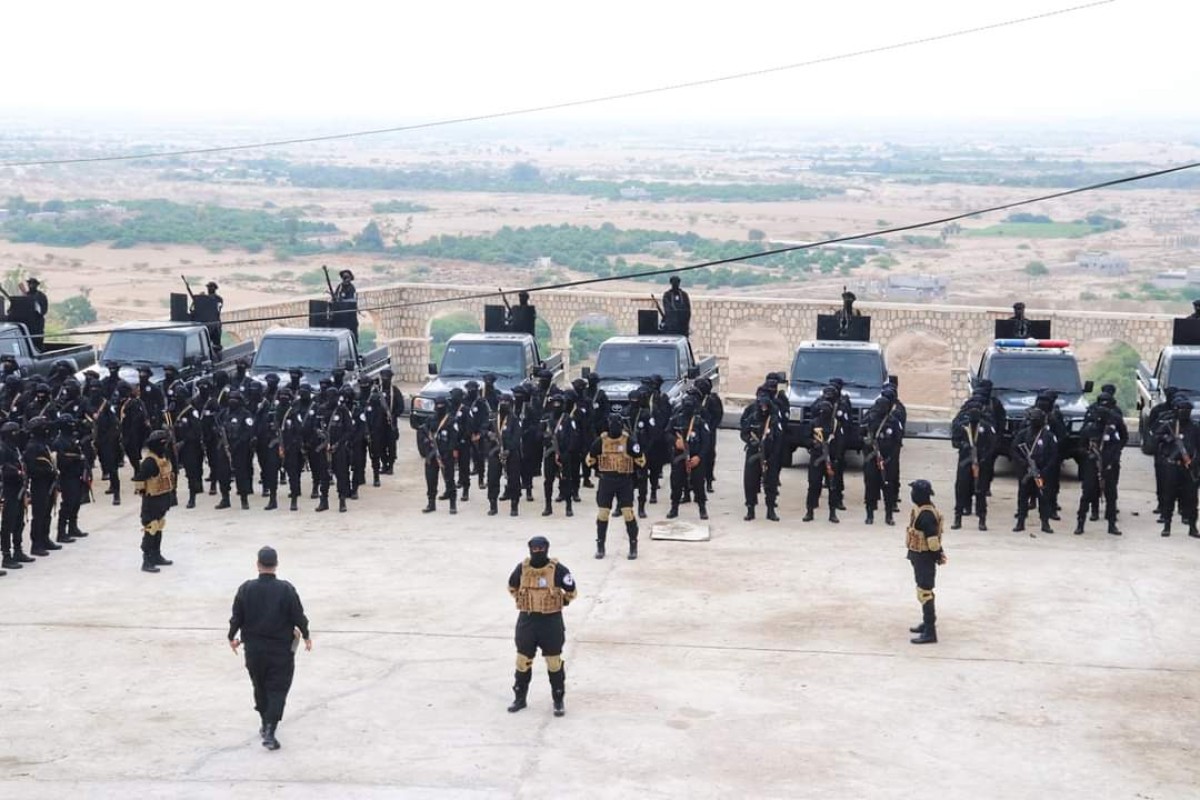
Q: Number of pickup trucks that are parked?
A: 8